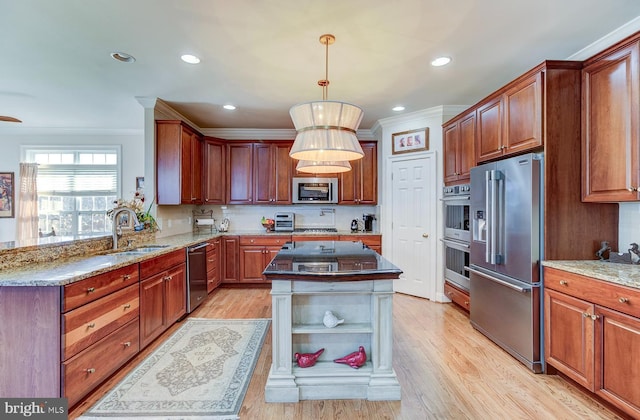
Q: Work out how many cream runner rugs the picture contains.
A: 1